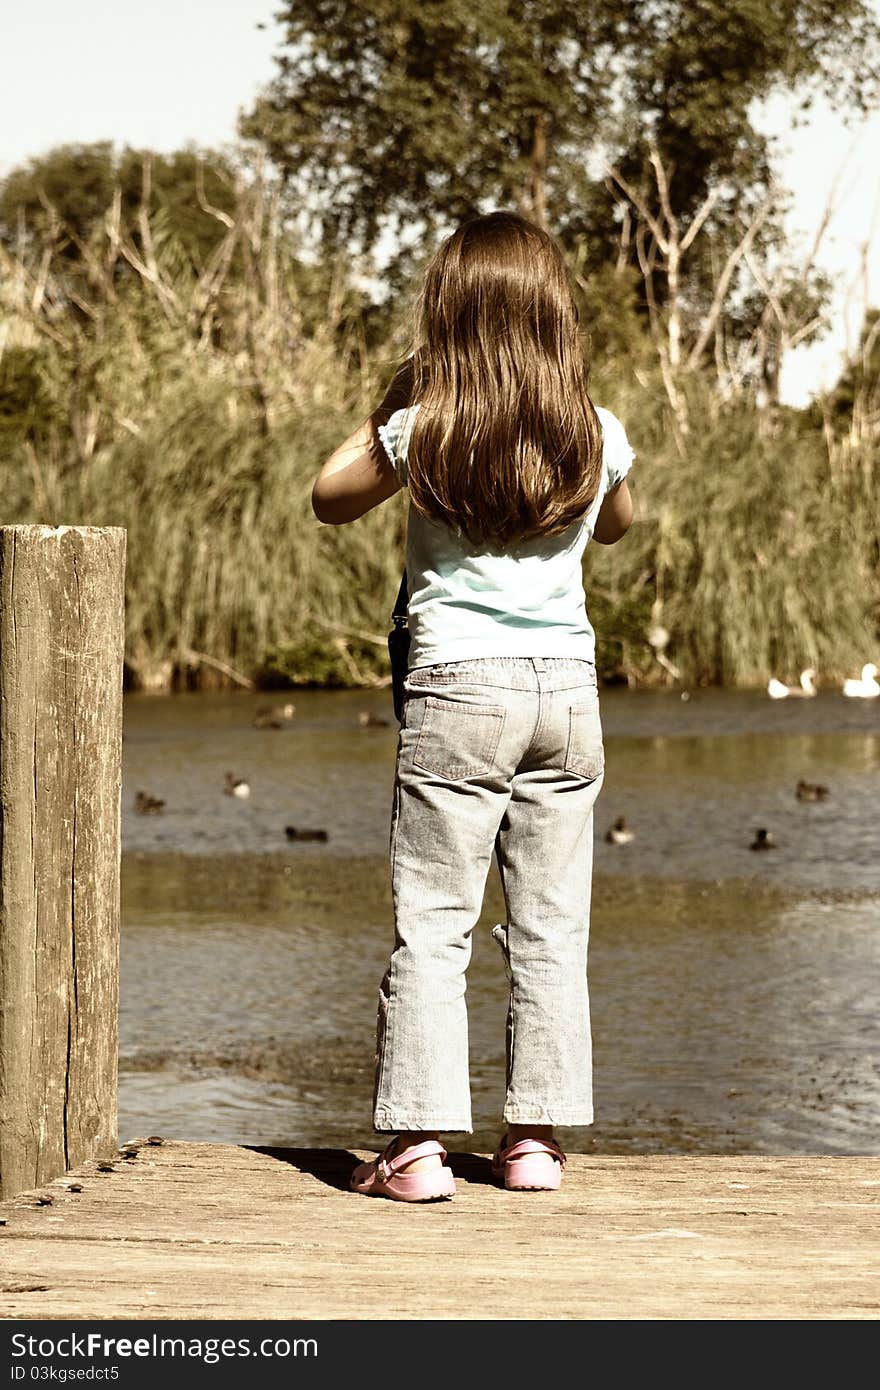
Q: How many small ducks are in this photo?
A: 8